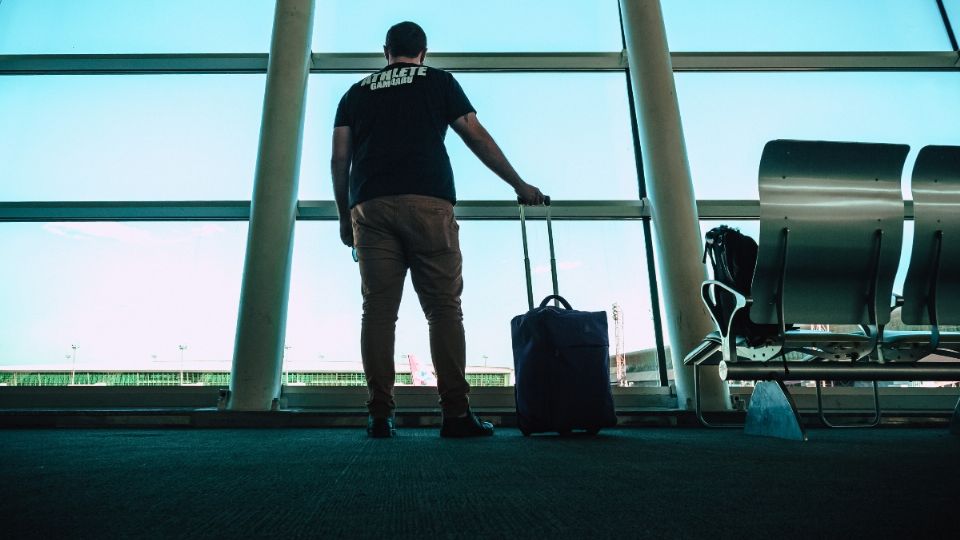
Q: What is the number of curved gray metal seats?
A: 2